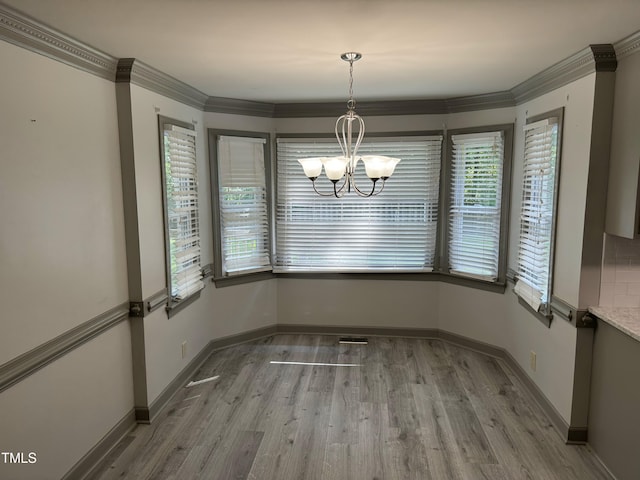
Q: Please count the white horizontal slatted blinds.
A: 5